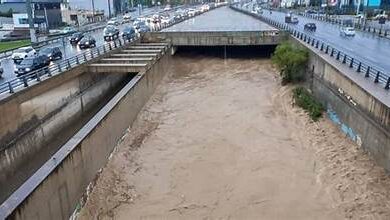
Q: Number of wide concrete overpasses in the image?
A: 1